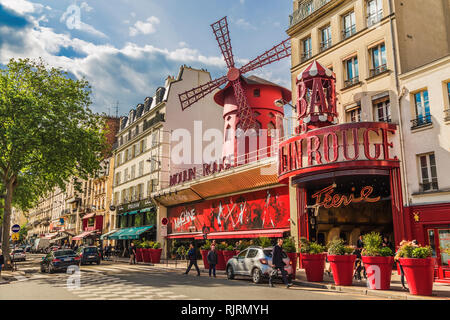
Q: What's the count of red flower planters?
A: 12